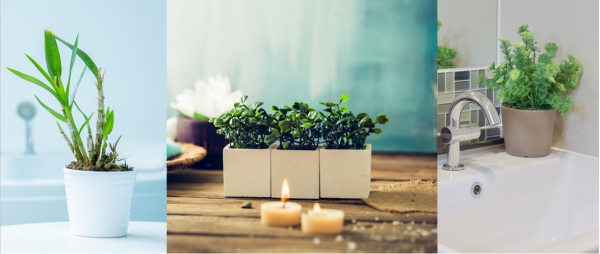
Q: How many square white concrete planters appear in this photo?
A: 3